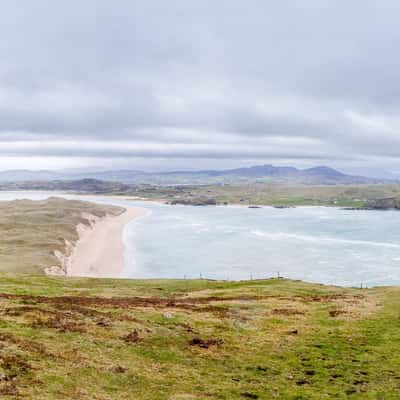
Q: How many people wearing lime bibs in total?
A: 0